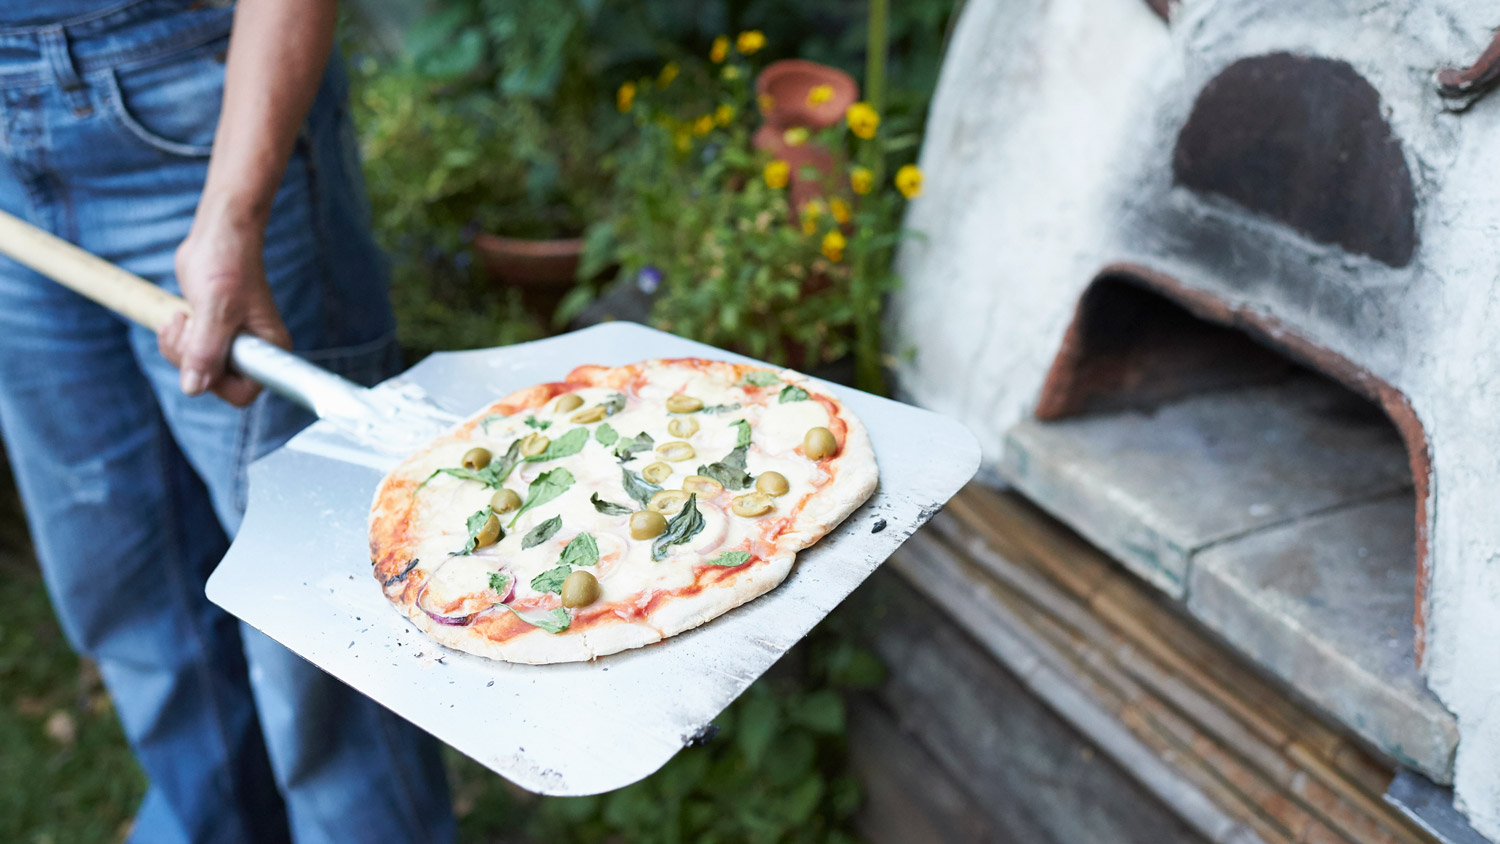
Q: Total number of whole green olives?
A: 8